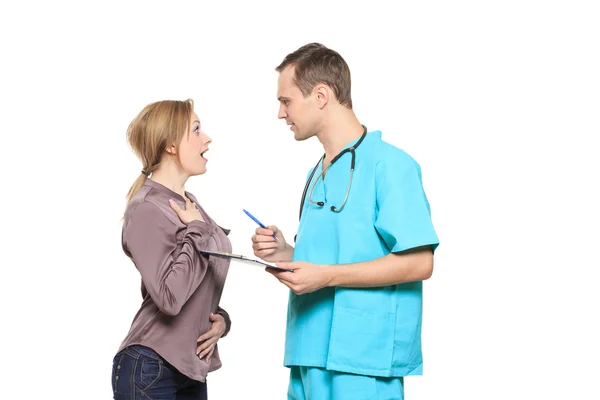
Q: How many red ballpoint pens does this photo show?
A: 0